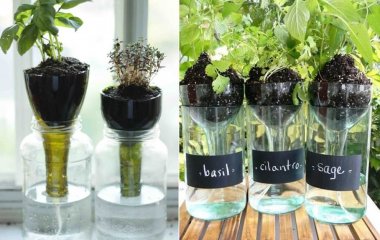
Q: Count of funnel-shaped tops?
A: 5